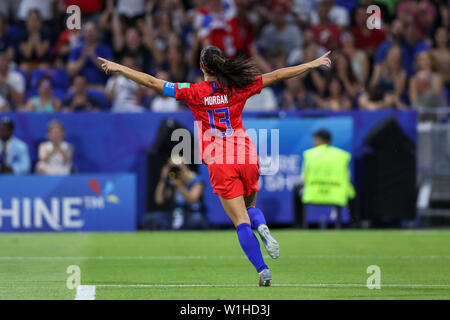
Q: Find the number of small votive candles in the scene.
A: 0